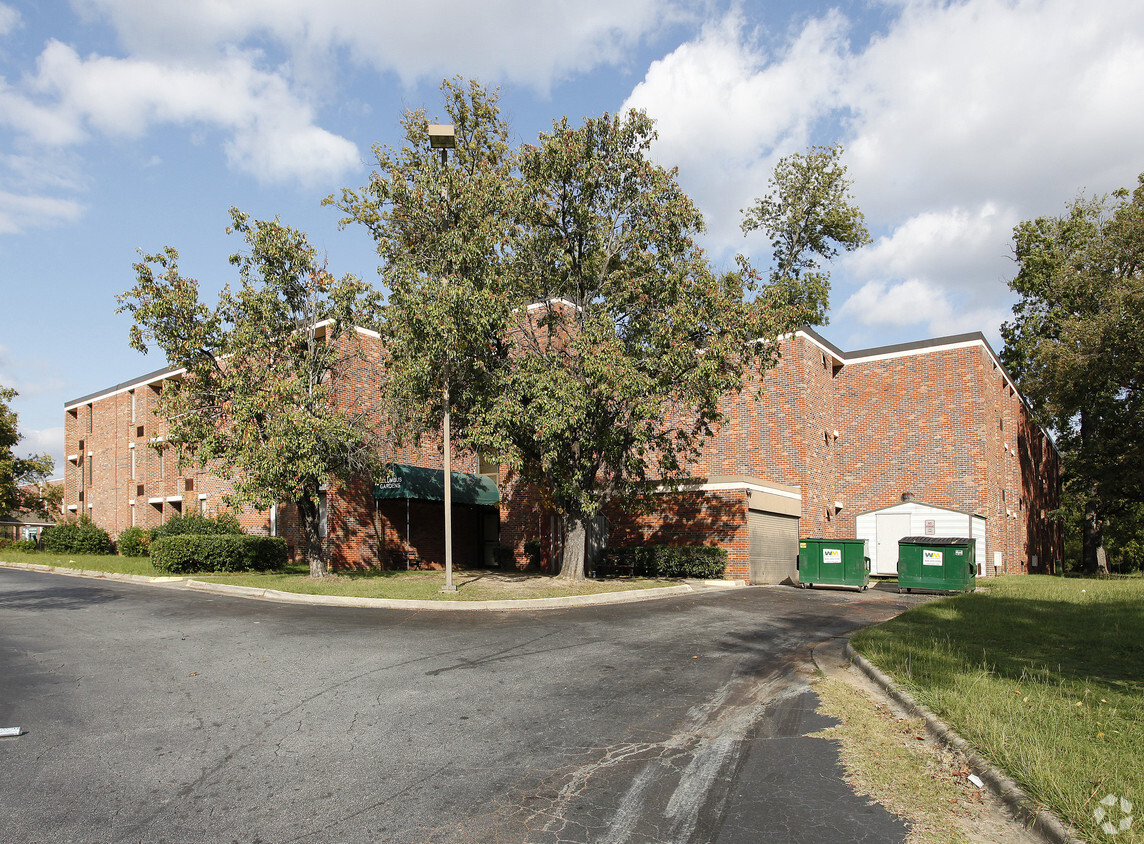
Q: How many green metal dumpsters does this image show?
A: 2